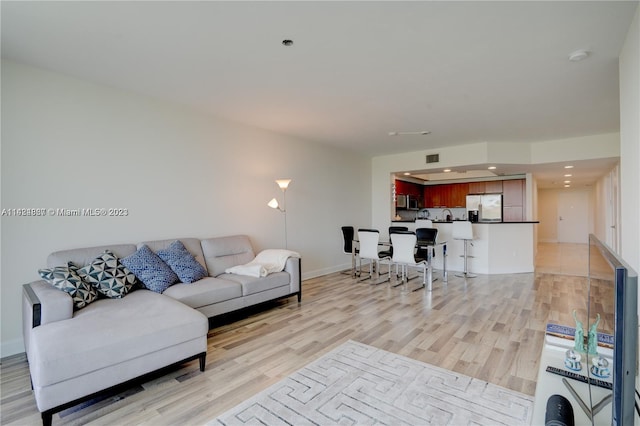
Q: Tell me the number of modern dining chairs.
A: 5